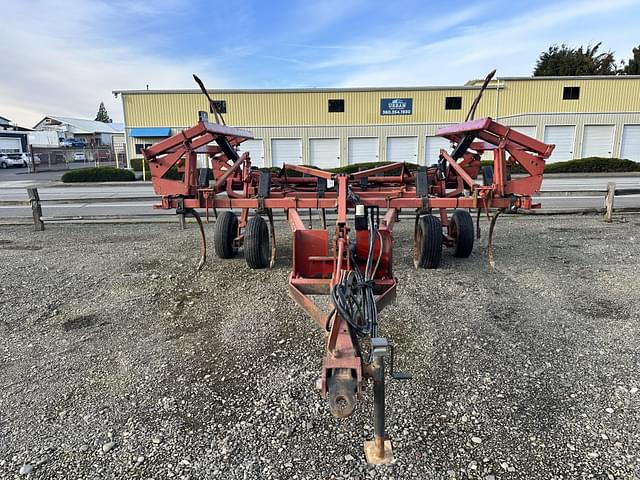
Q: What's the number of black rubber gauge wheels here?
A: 4